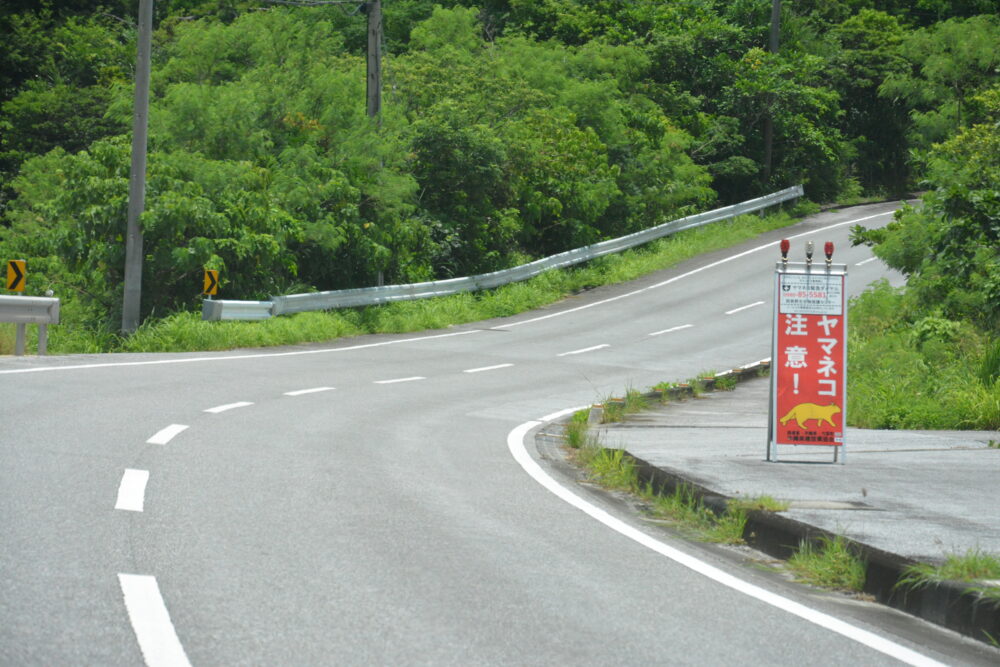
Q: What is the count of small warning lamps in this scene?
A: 3